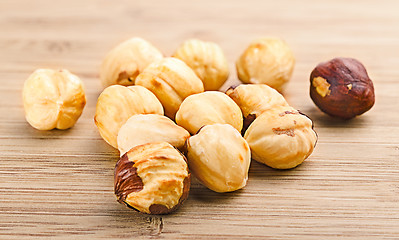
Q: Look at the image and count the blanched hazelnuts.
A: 12